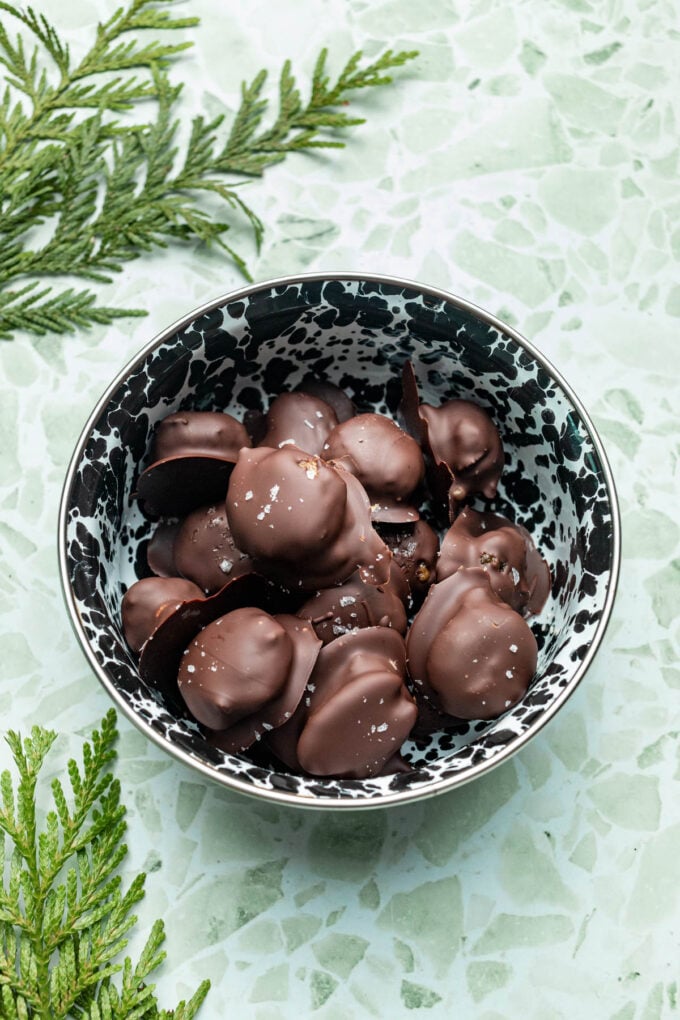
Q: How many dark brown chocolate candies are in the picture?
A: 13